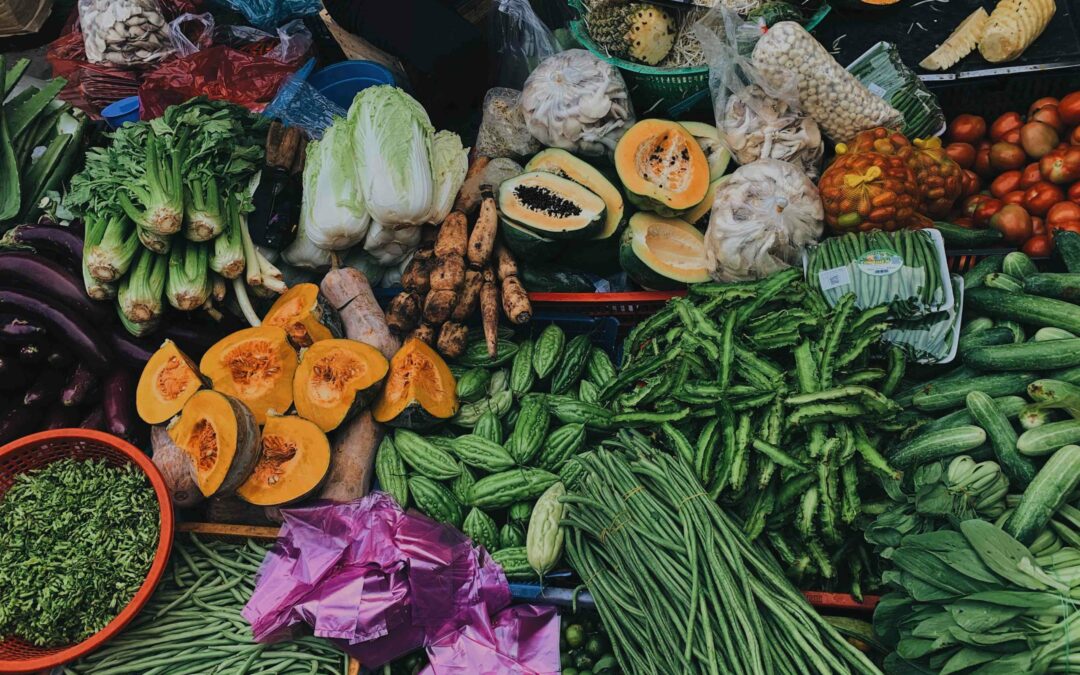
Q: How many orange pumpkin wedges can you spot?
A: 7